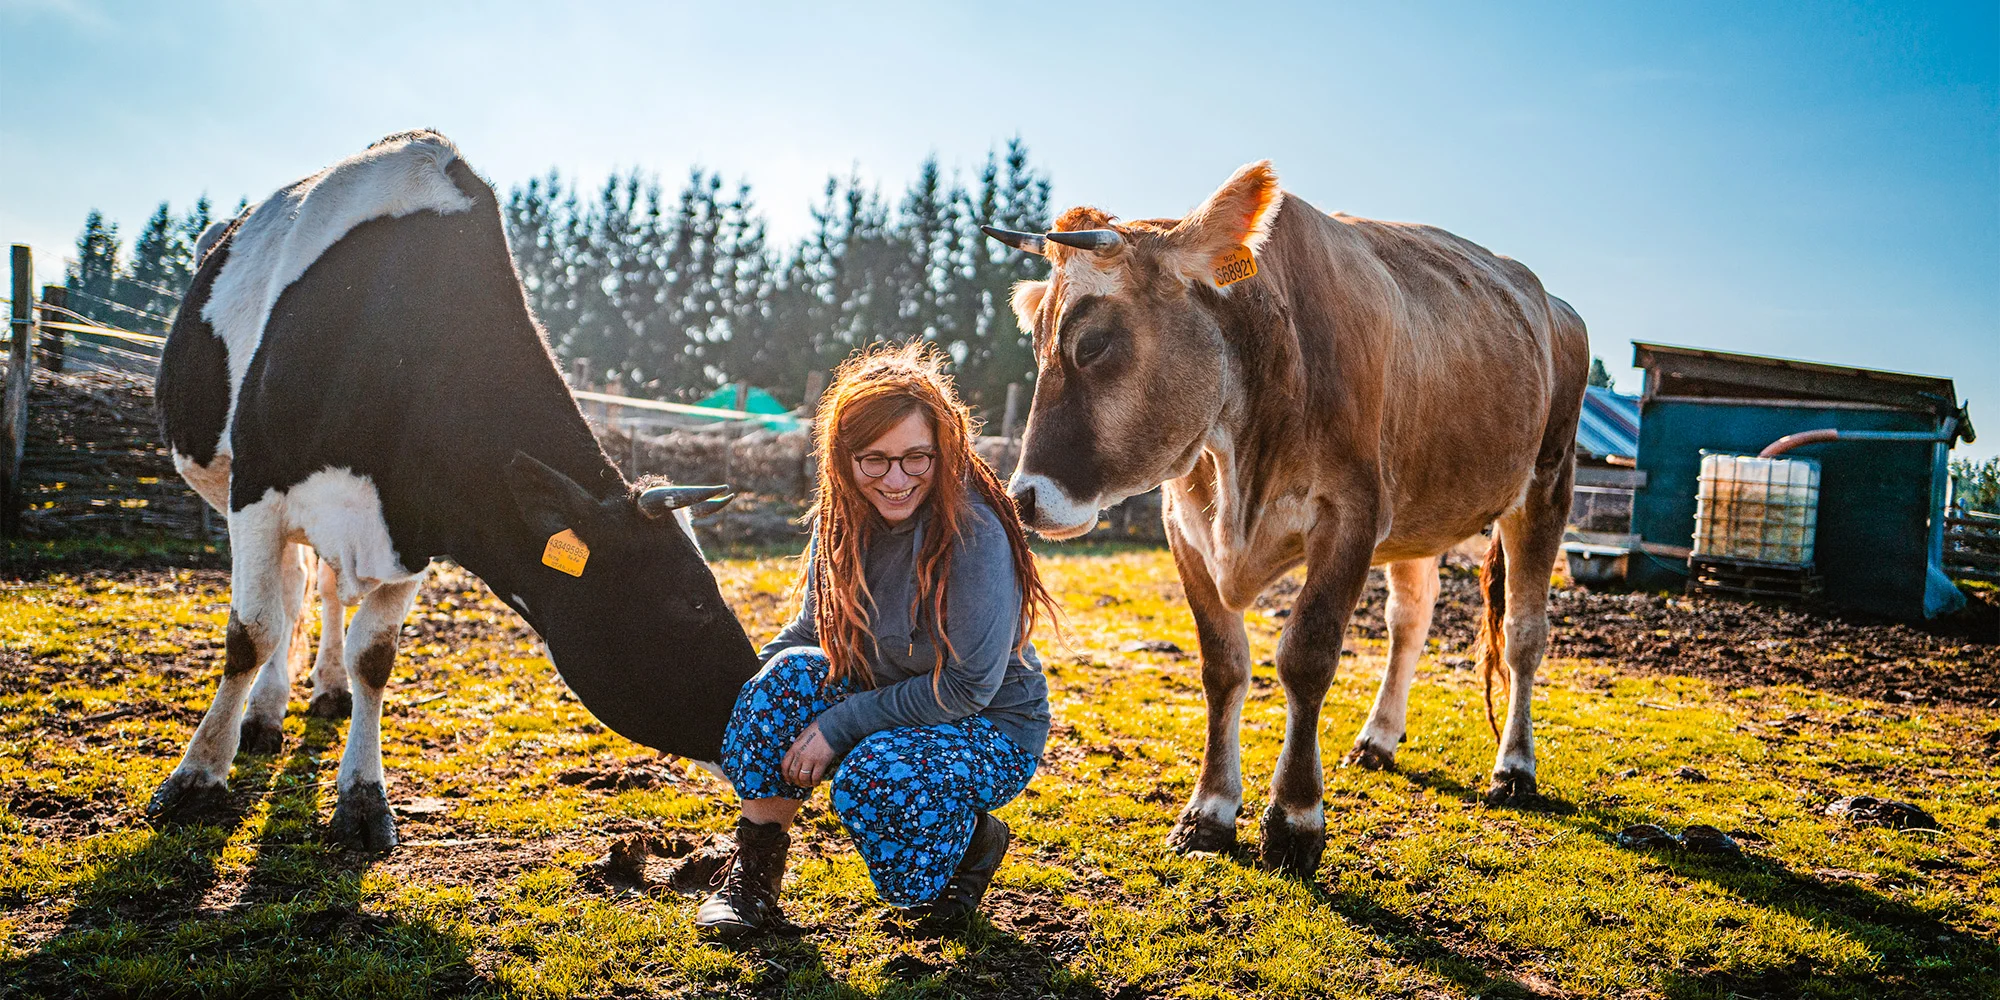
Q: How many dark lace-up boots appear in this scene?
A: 2